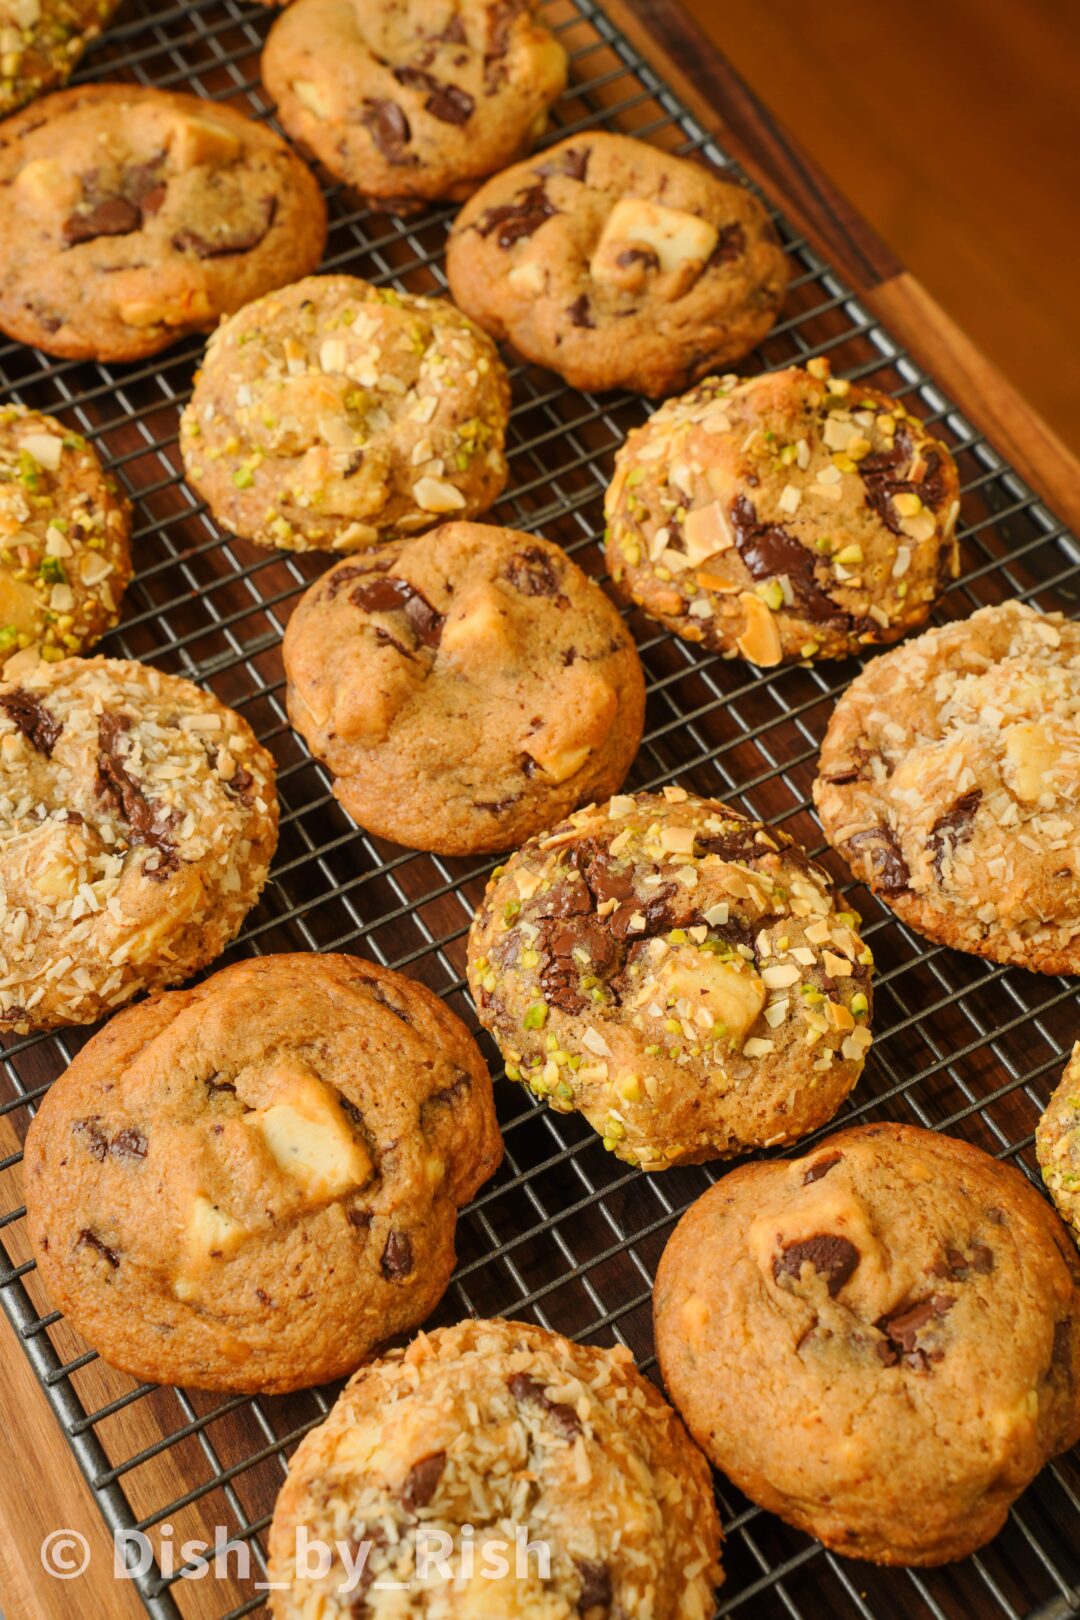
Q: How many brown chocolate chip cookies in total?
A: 6